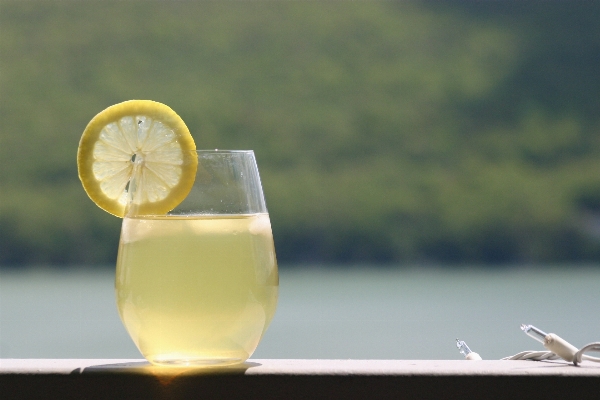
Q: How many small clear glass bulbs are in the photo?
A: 2